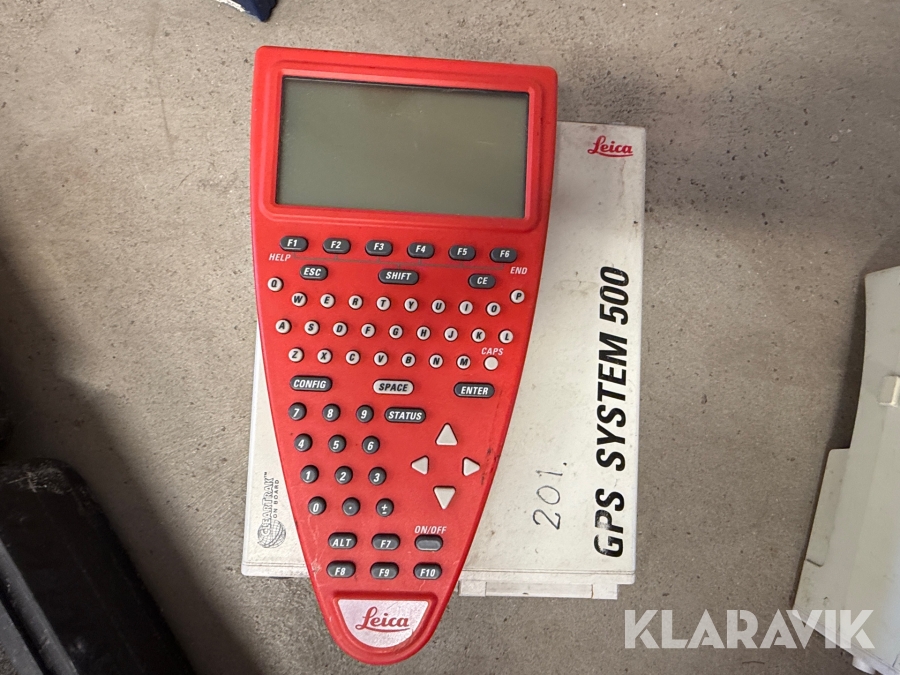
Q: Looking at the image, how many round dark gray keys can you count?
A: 12